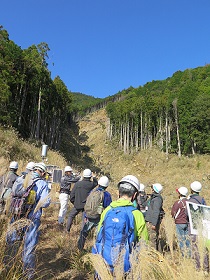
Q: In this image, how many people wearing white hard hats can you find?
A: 11